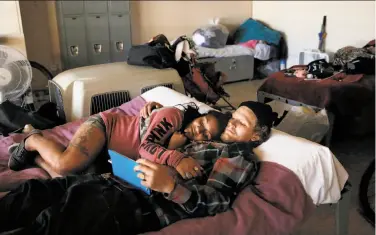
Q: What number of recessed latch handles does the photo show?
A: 3